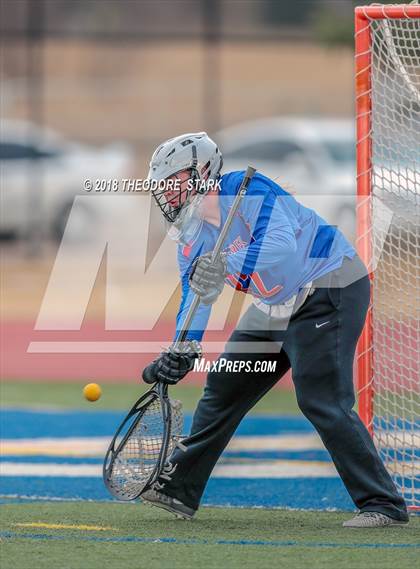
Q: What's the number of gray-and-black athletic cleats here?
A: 2